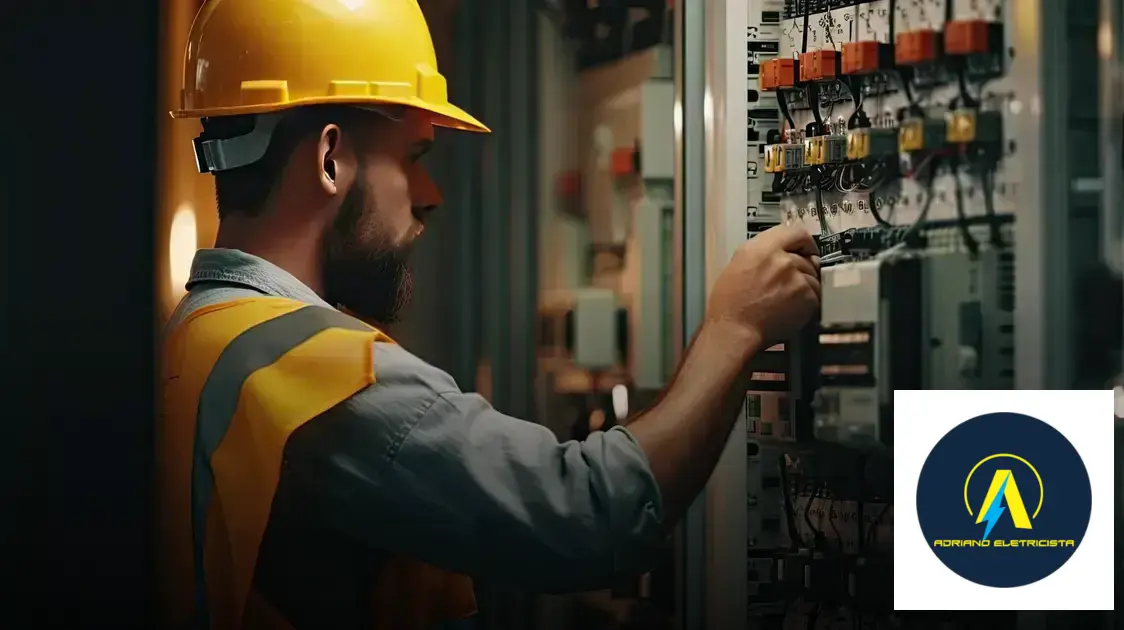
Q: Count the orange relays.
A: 5